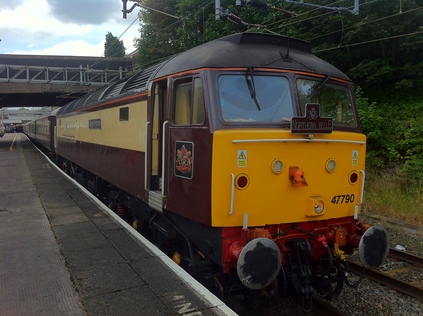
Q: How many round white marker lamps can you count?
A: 2